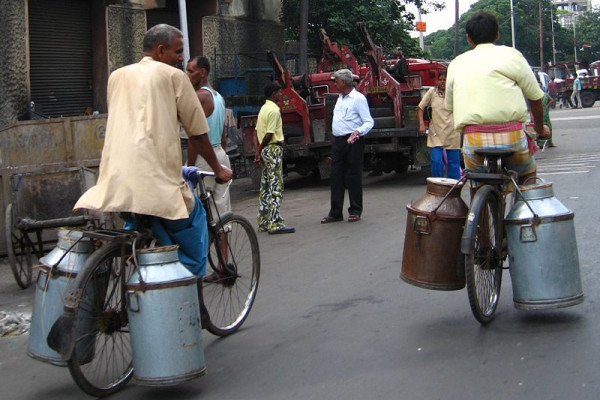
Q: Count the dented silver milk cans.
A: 3